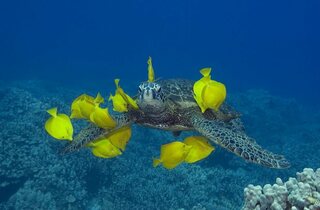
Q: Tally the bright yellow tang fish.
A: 13